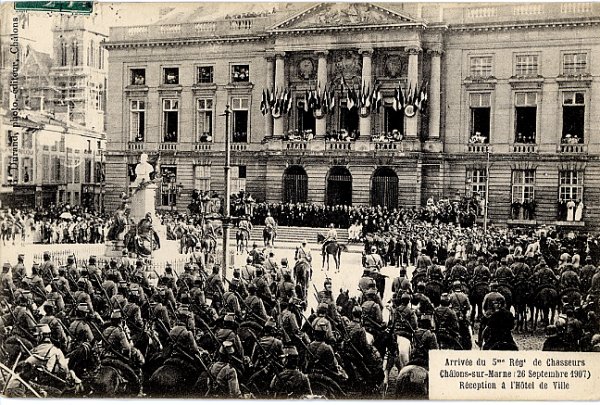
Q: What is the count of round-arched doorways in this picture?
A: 3